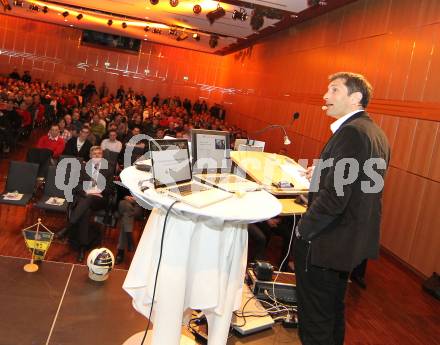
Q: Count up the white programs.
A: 2